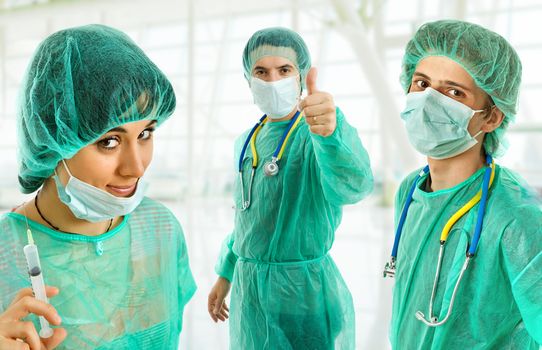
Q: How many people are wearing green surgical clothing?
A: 3